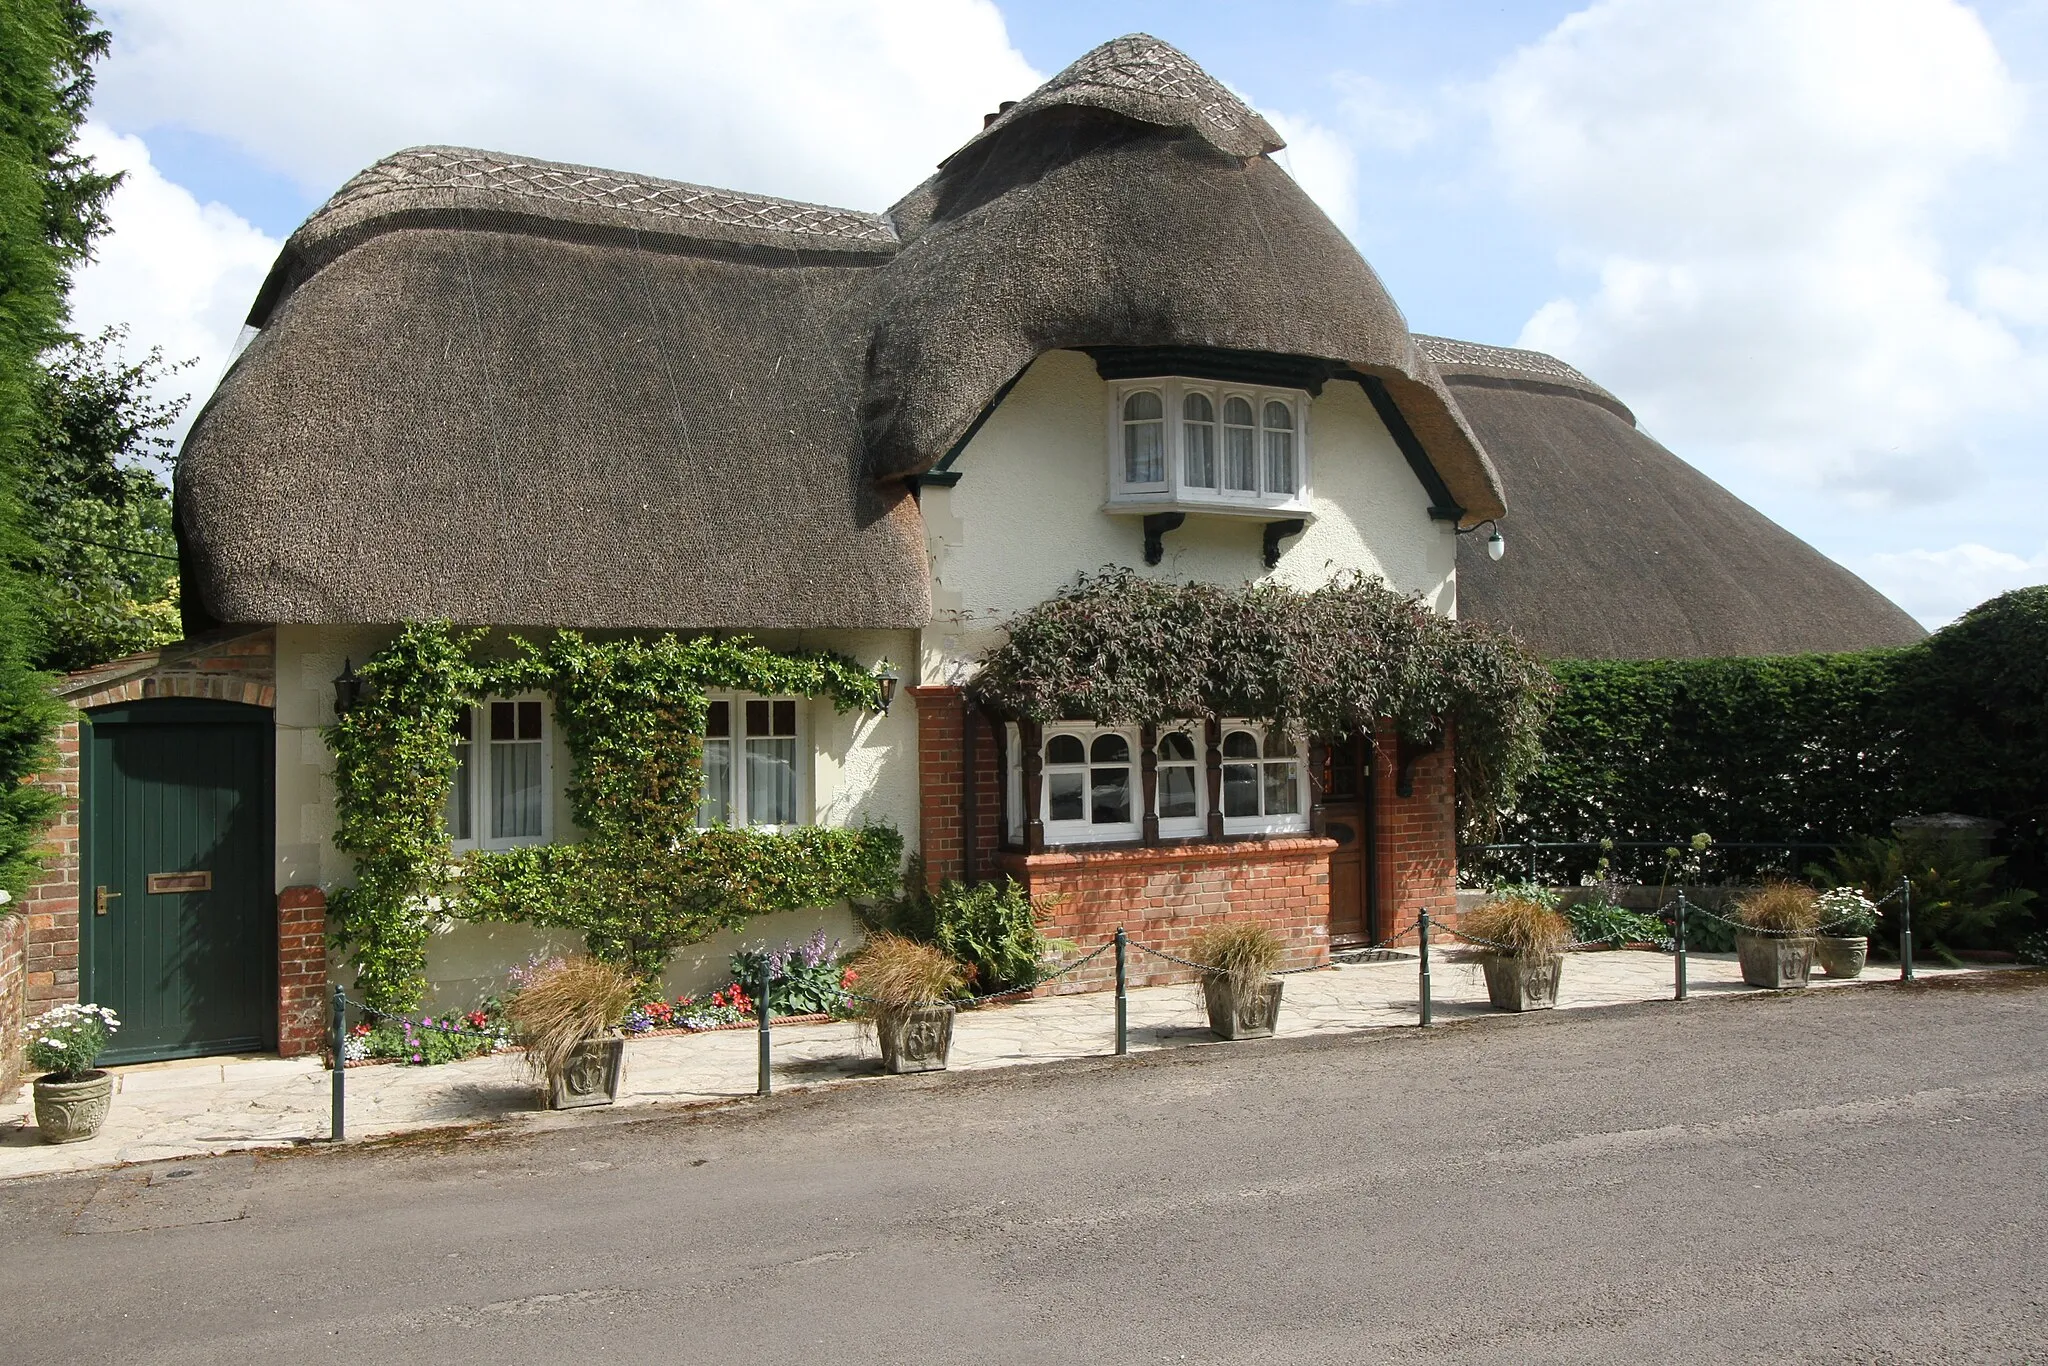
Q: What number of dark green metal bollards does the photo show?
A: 6